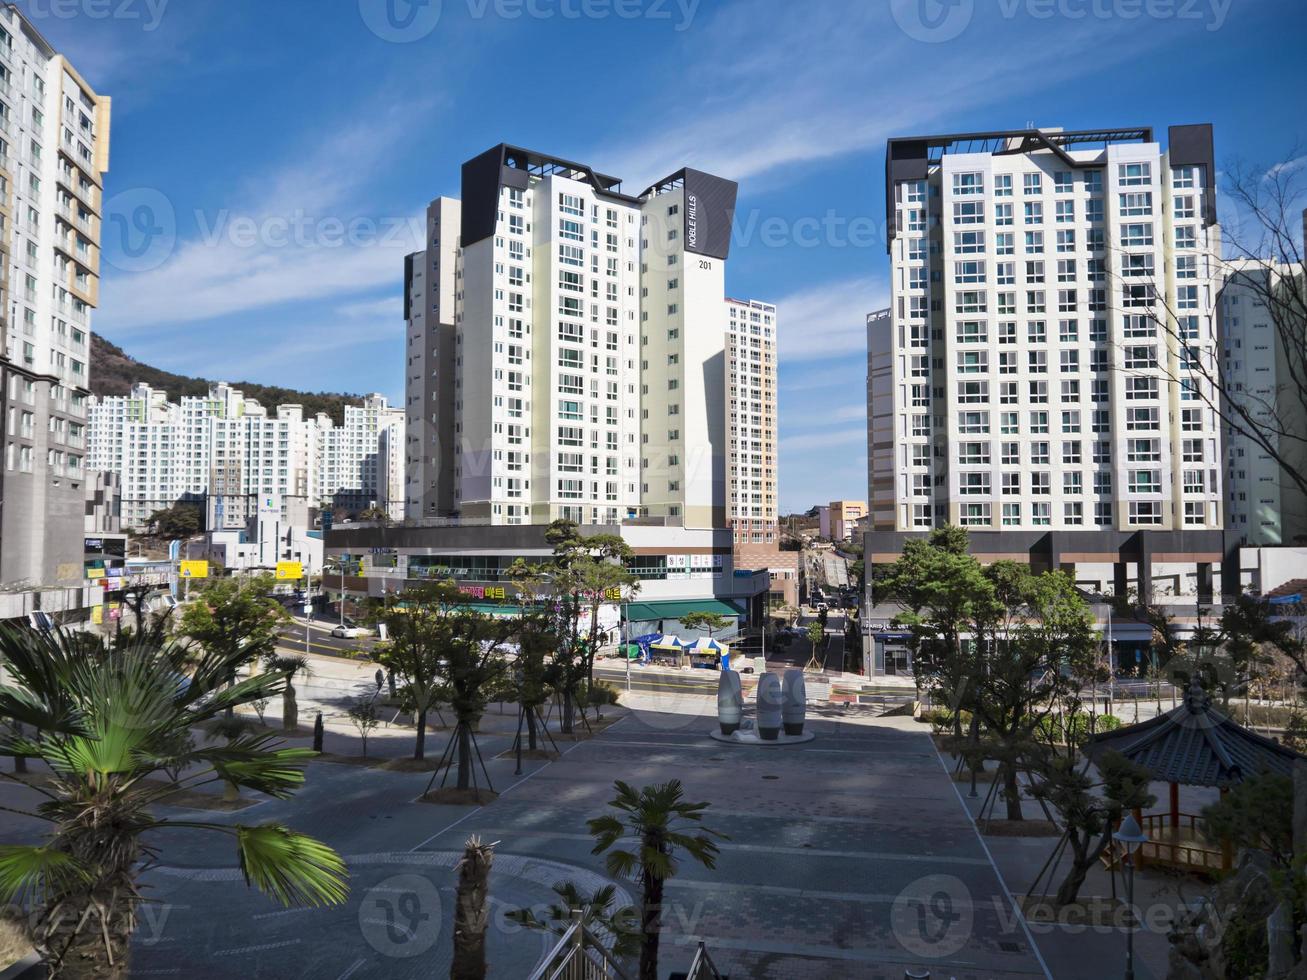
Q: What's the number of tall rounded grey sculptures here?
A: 3